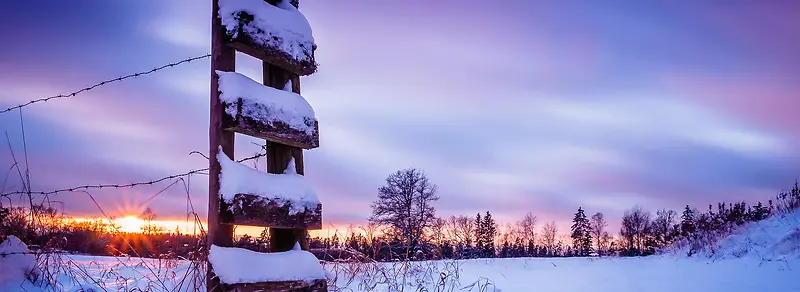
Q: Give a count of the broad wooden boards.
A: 4